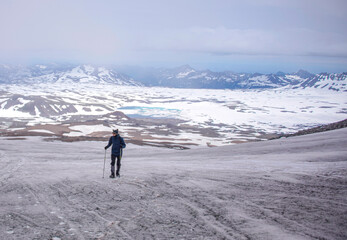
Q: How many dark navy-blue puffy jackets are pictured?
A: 1